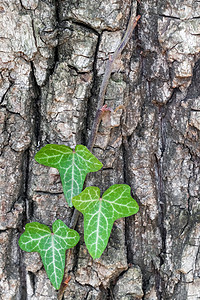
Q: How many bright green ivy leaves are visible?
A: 3